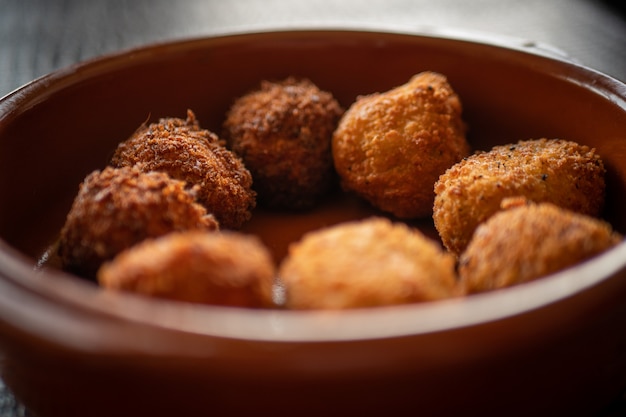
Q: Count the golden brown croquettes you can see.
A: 8